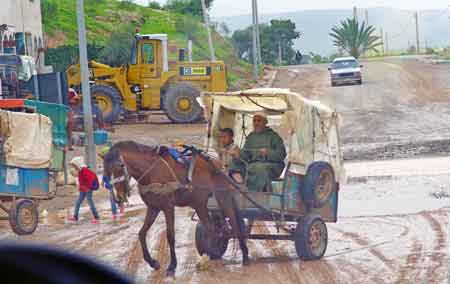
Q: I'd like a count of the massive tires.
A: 2